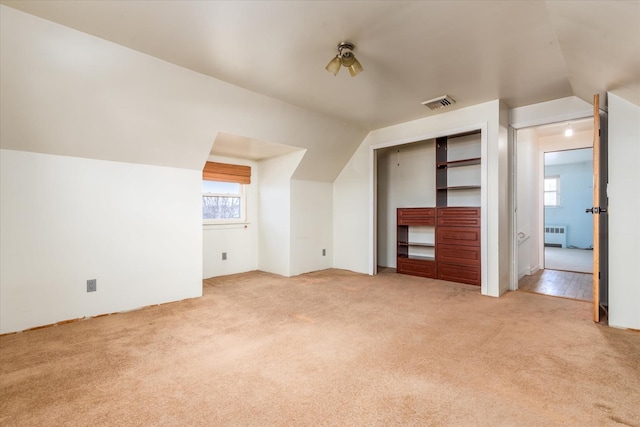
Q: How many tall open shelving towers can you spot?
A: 1